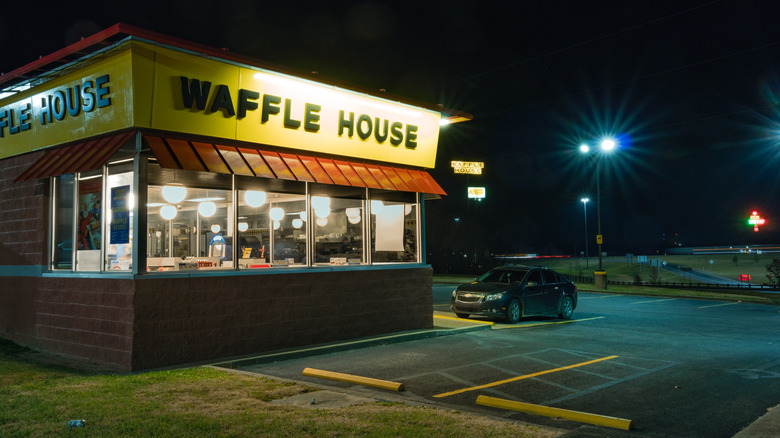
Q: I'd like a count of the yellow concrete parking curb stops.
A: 3